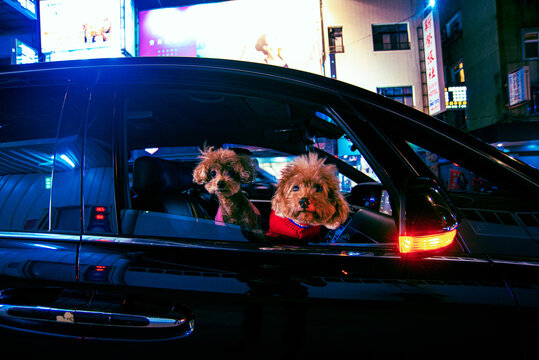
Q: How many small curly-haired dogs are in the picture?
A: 2